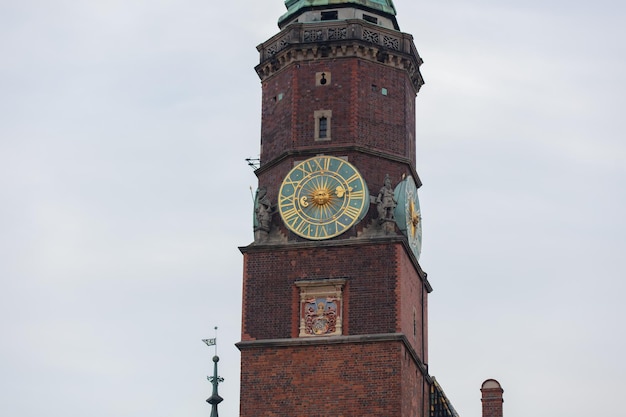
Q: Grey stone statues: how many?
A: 2